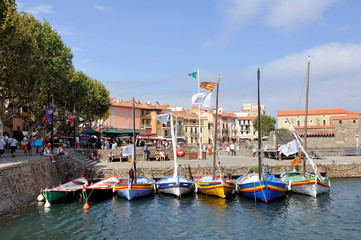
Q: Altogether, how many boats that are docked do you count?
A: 7